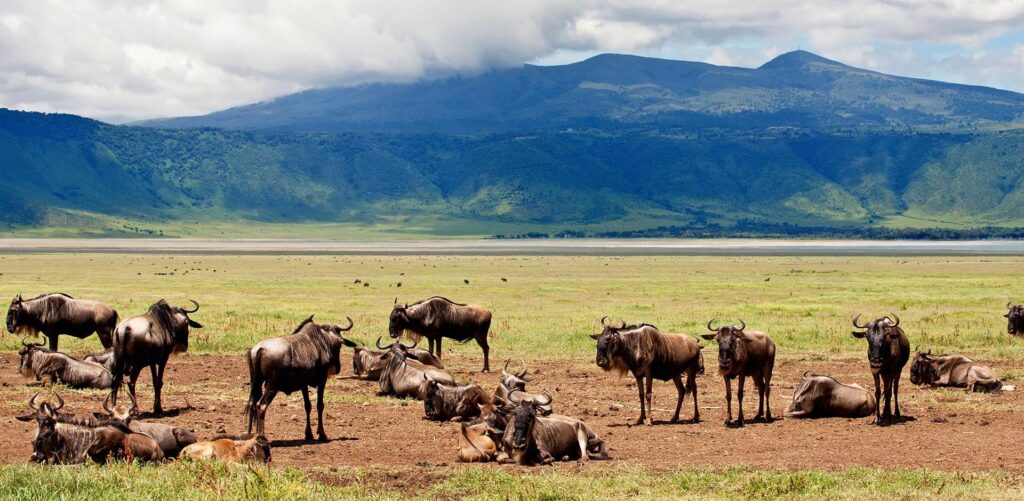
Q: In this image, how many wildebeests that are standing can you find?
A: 8